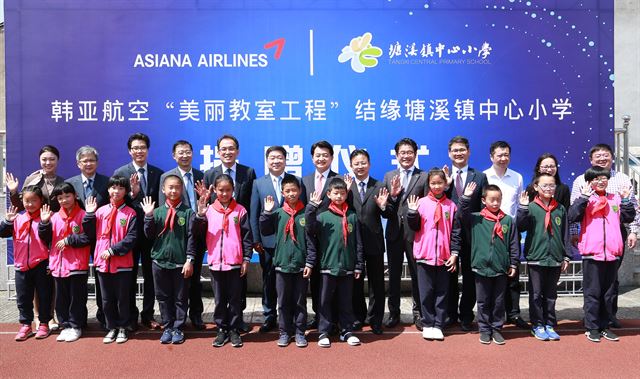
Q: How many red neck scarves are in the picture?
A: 11